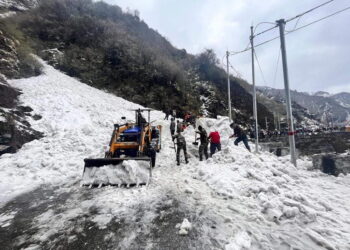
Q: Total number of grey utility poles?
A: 3